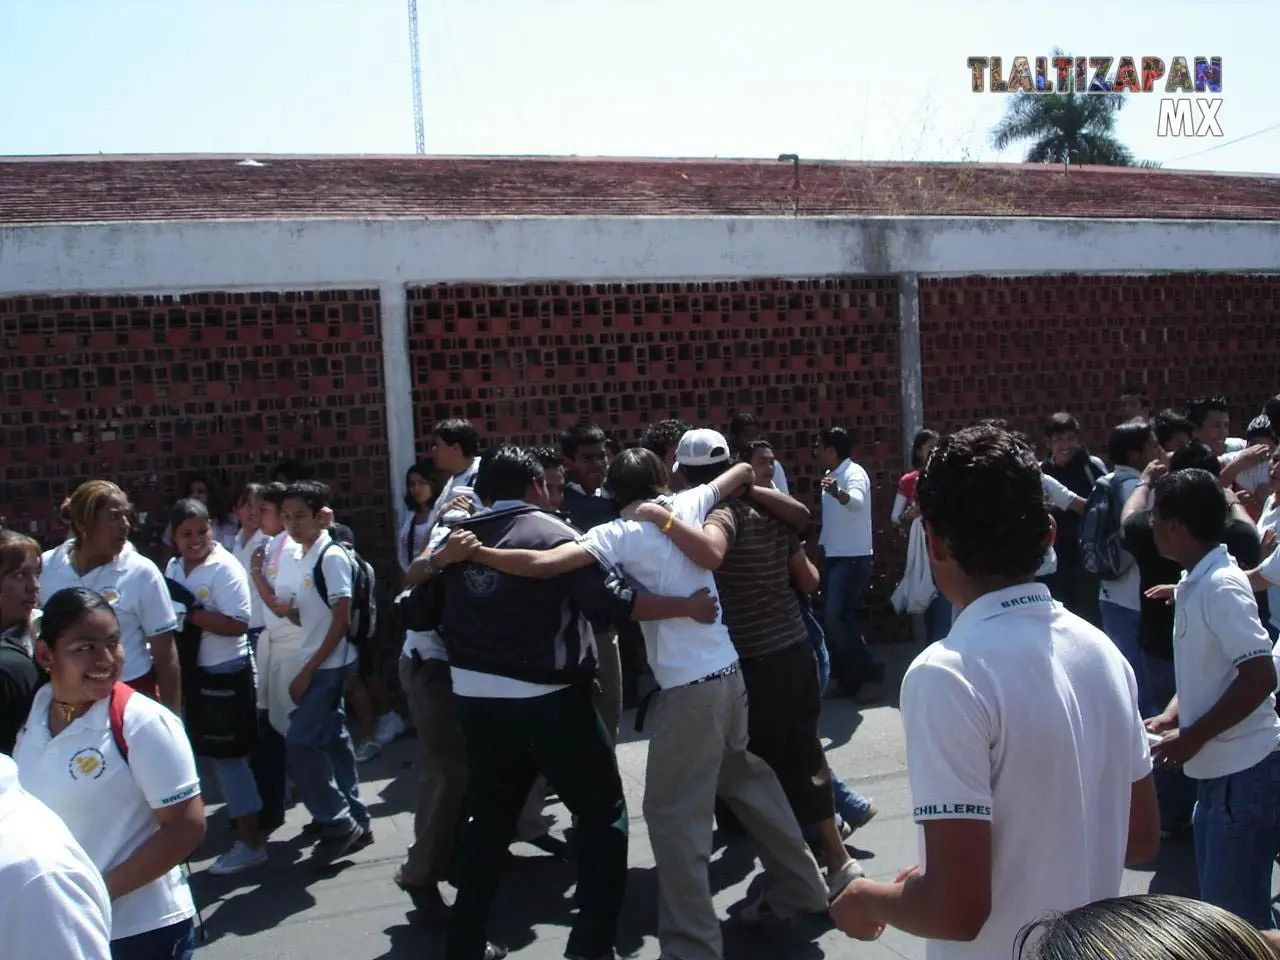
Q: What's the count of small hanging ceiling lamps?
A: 0